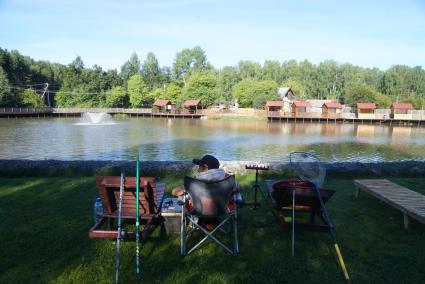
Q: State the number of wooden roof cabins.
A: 7